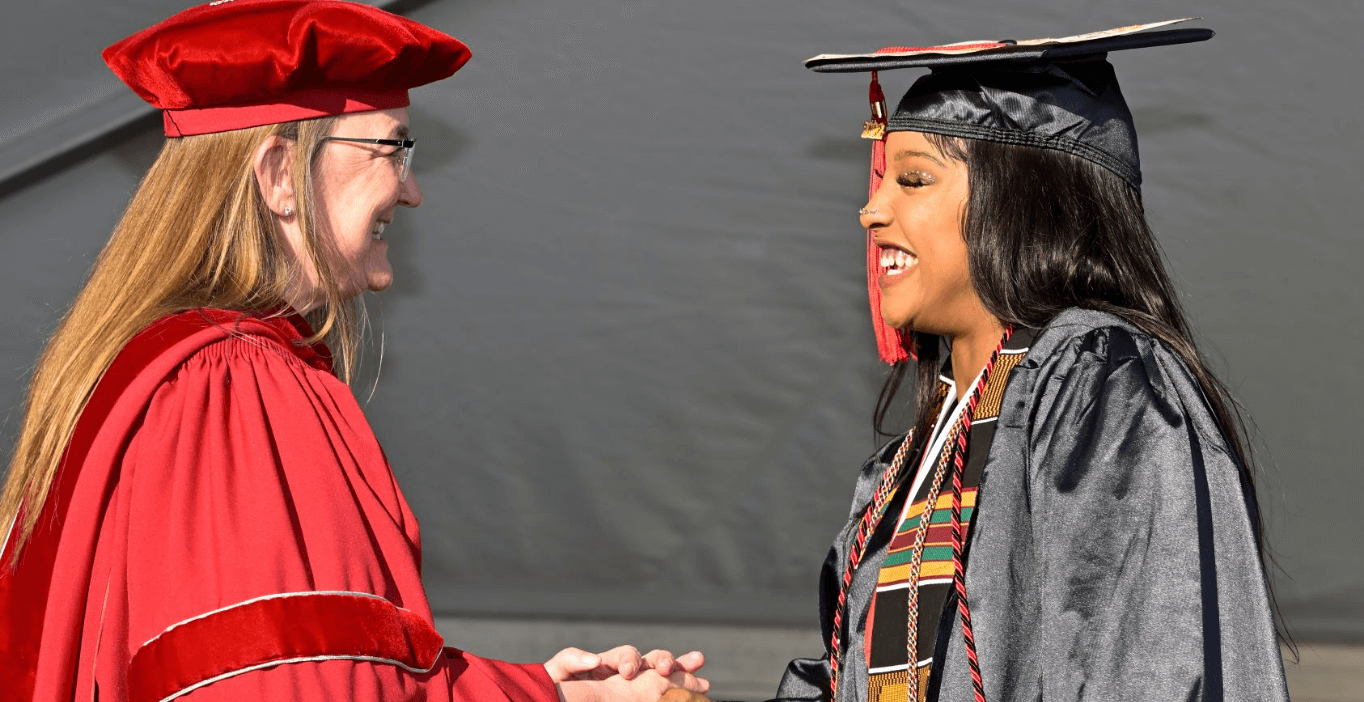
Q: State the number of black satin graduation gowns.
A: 1